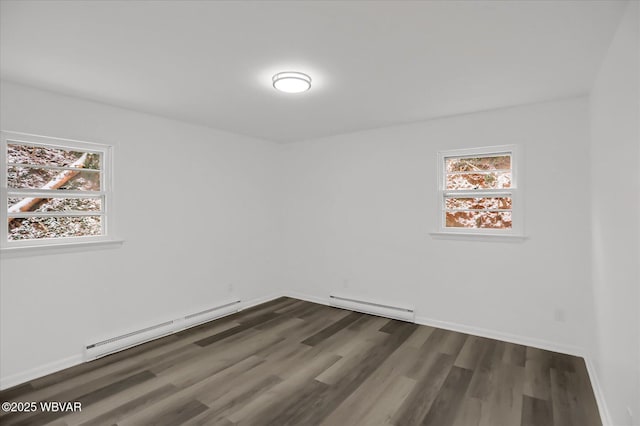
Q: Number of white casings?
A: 2